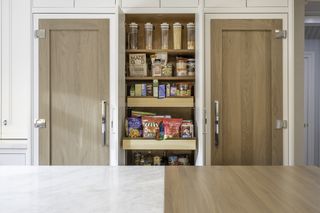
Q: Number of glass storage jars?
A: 5